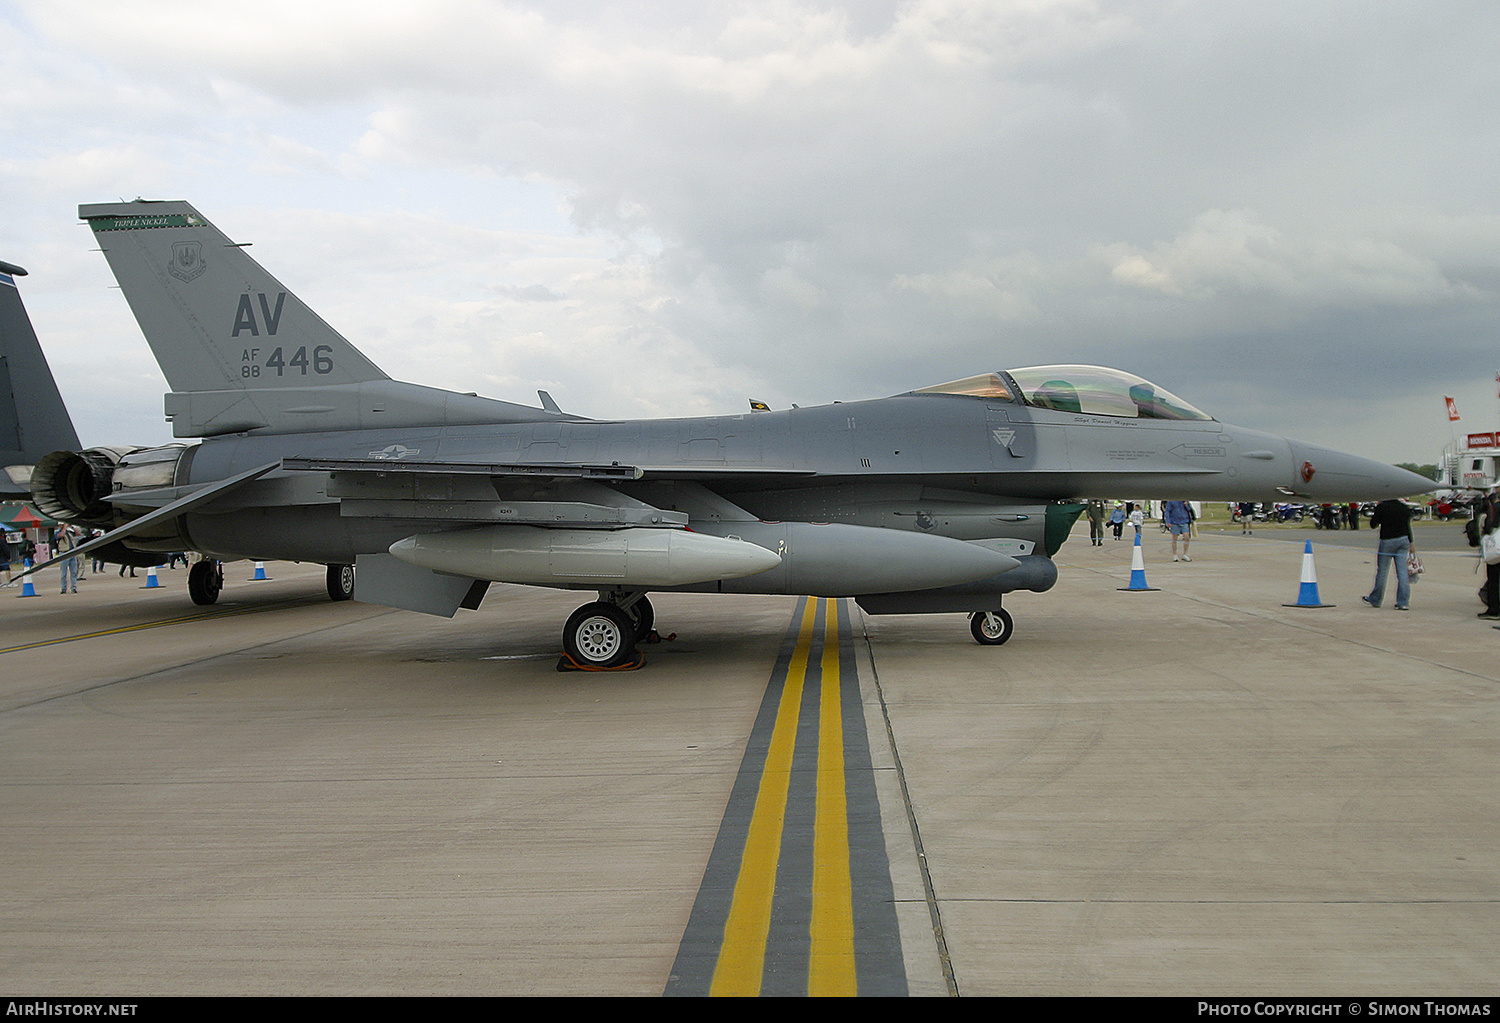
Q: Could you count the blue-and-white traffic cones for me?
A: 5